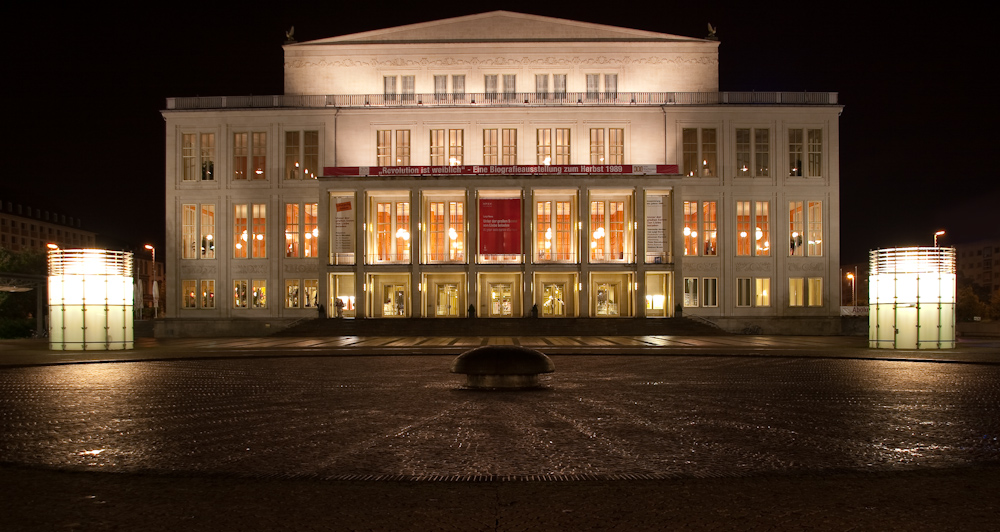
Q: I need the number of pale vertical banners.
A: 2